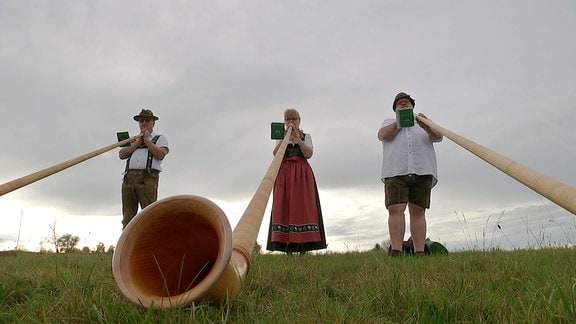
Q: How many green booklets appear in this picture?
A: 3